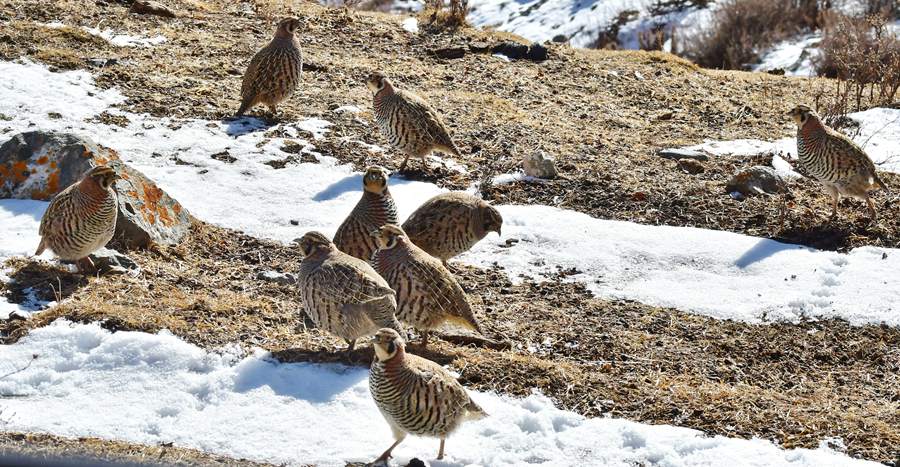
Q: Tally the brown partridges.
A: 9